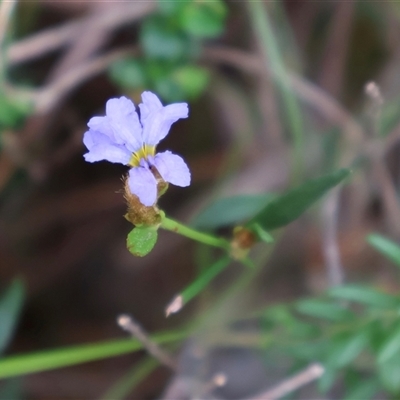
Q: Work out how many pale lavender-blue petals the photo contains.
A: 5